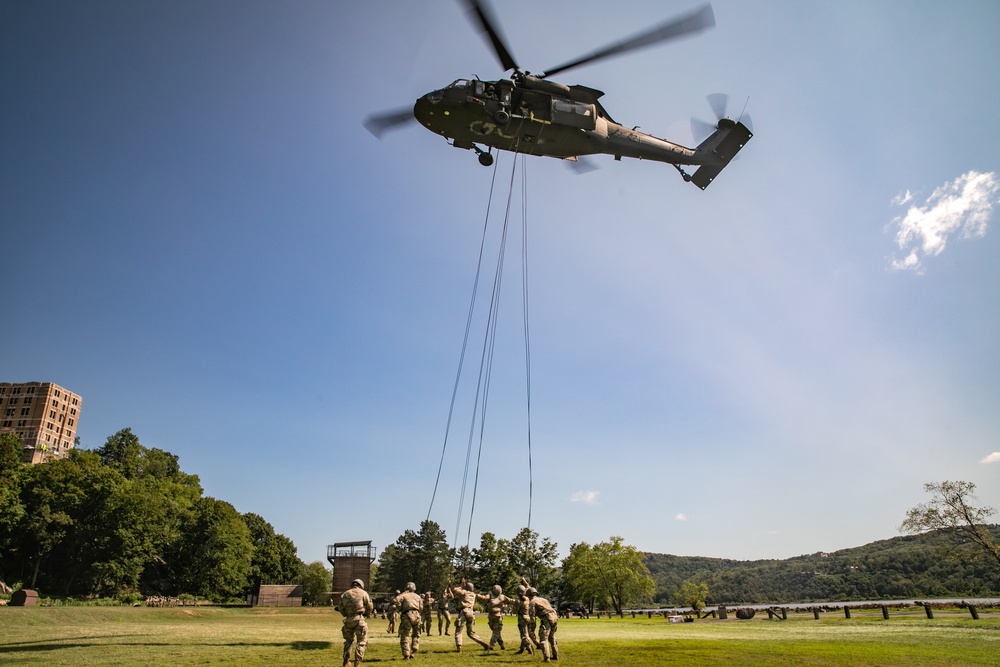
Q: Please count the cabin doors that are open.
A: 1